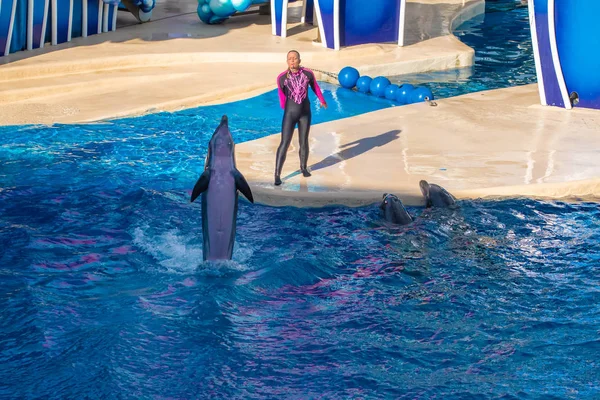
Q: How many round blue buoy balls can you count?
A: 6